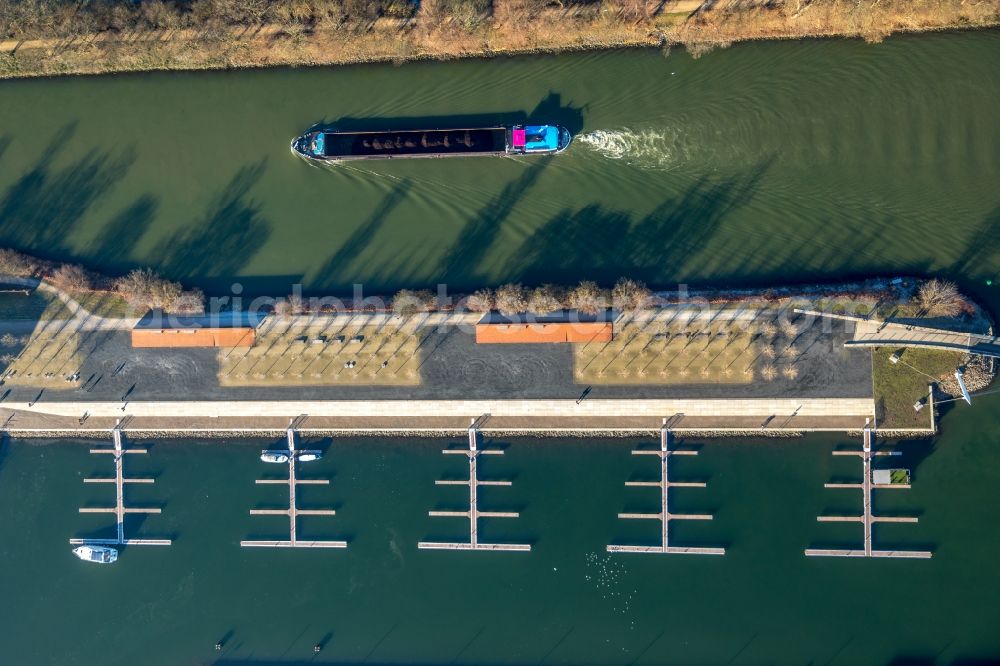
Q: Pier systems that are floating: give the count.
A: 5